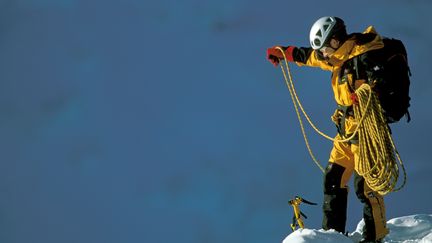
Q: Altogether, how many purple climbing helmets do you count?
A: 0